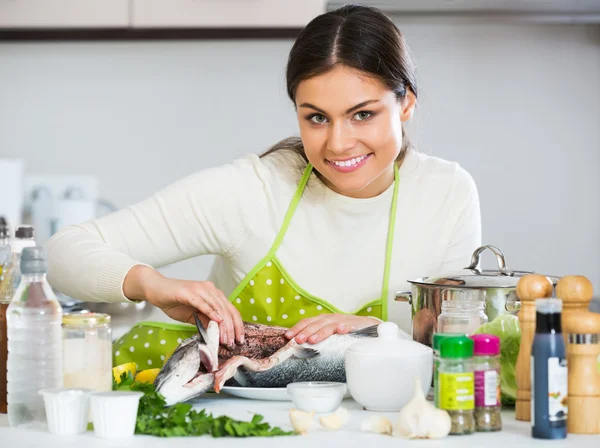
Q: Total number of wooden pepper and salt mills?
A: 3